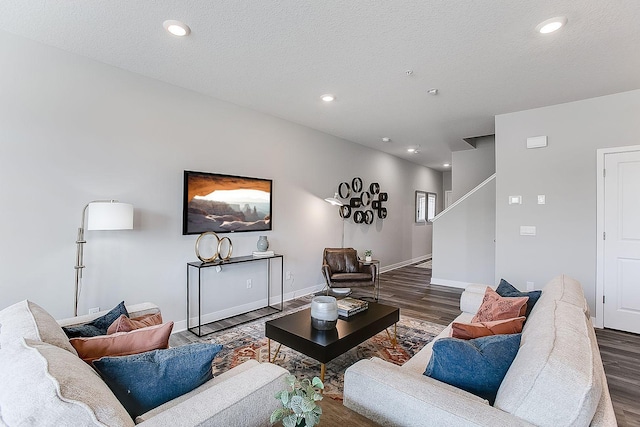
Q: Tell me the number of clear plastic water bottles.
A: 0